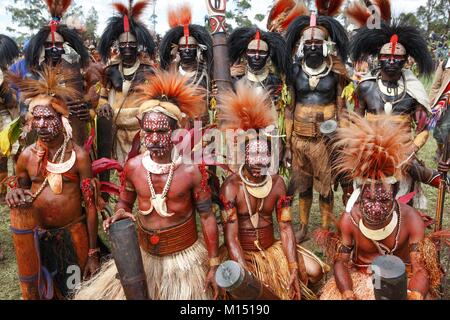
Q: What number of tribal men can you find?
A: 10